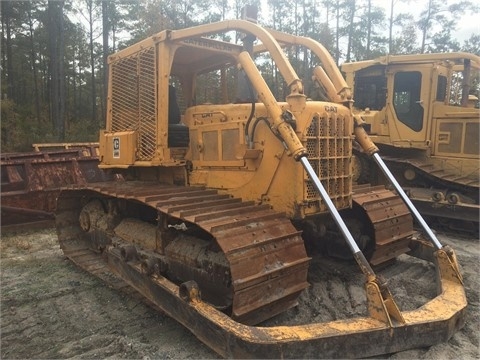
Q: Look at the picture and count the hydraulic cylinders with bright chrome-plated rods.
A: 2